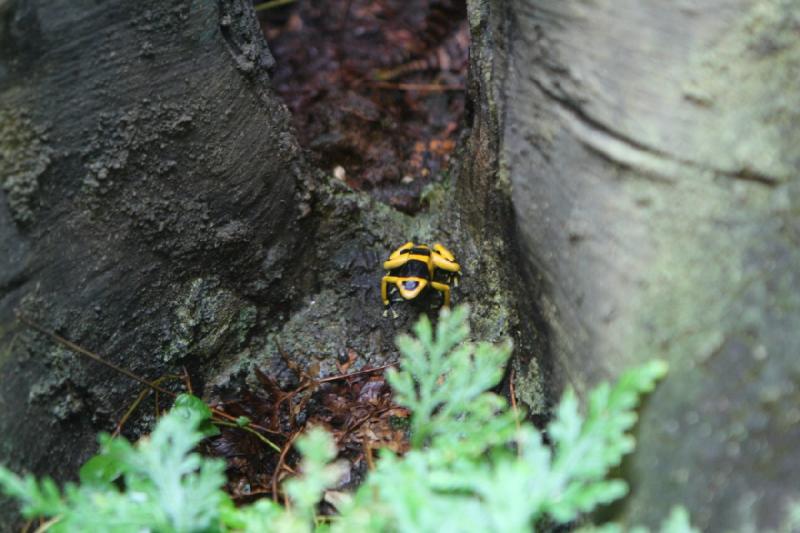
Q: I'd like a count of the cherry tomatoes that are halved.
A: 0